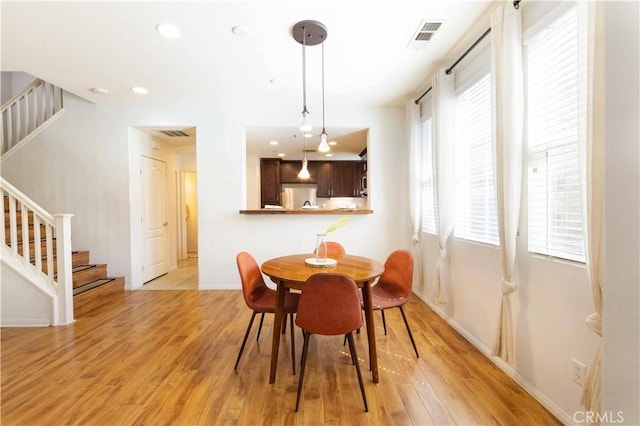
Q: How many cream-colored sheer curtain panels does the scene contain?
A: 4